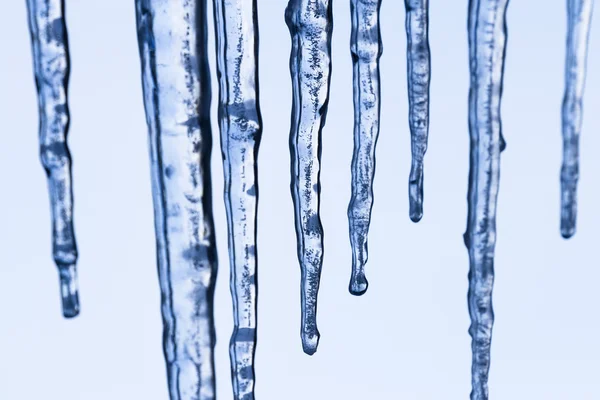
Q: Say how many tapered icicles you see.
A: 8